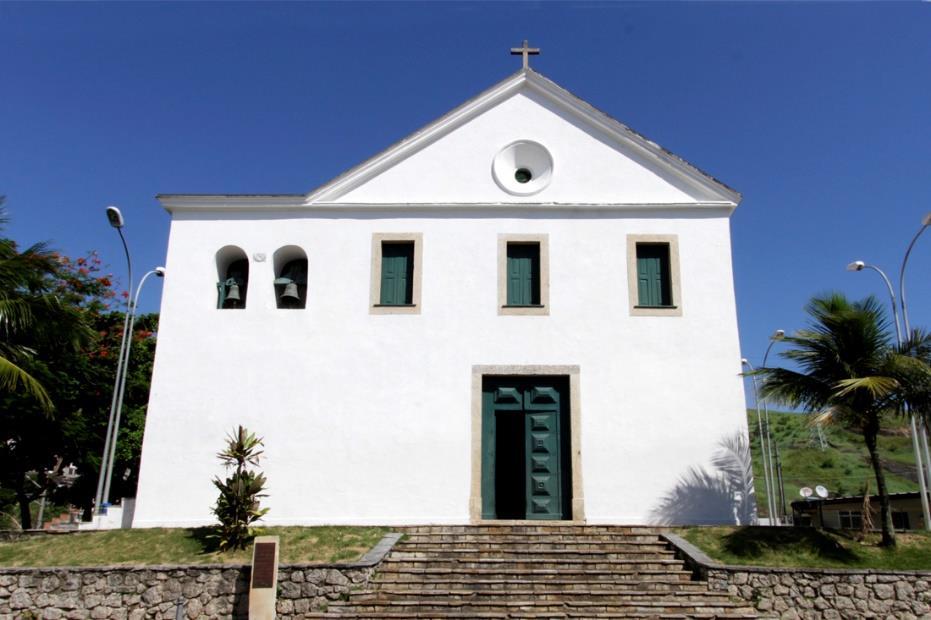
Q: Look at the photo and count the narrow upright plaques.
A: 1